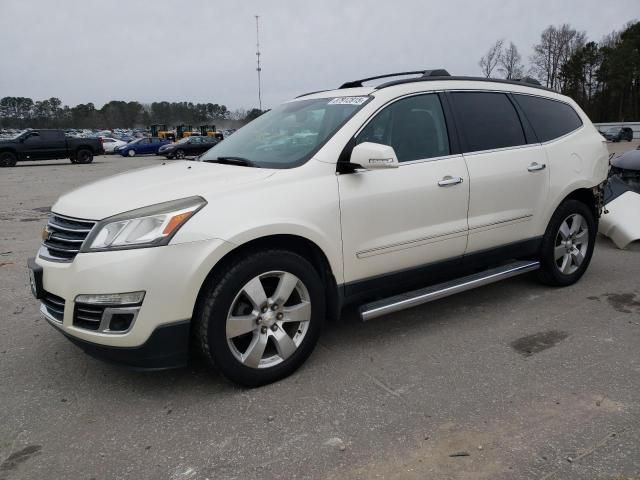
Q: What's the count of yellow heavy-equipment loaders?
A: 3